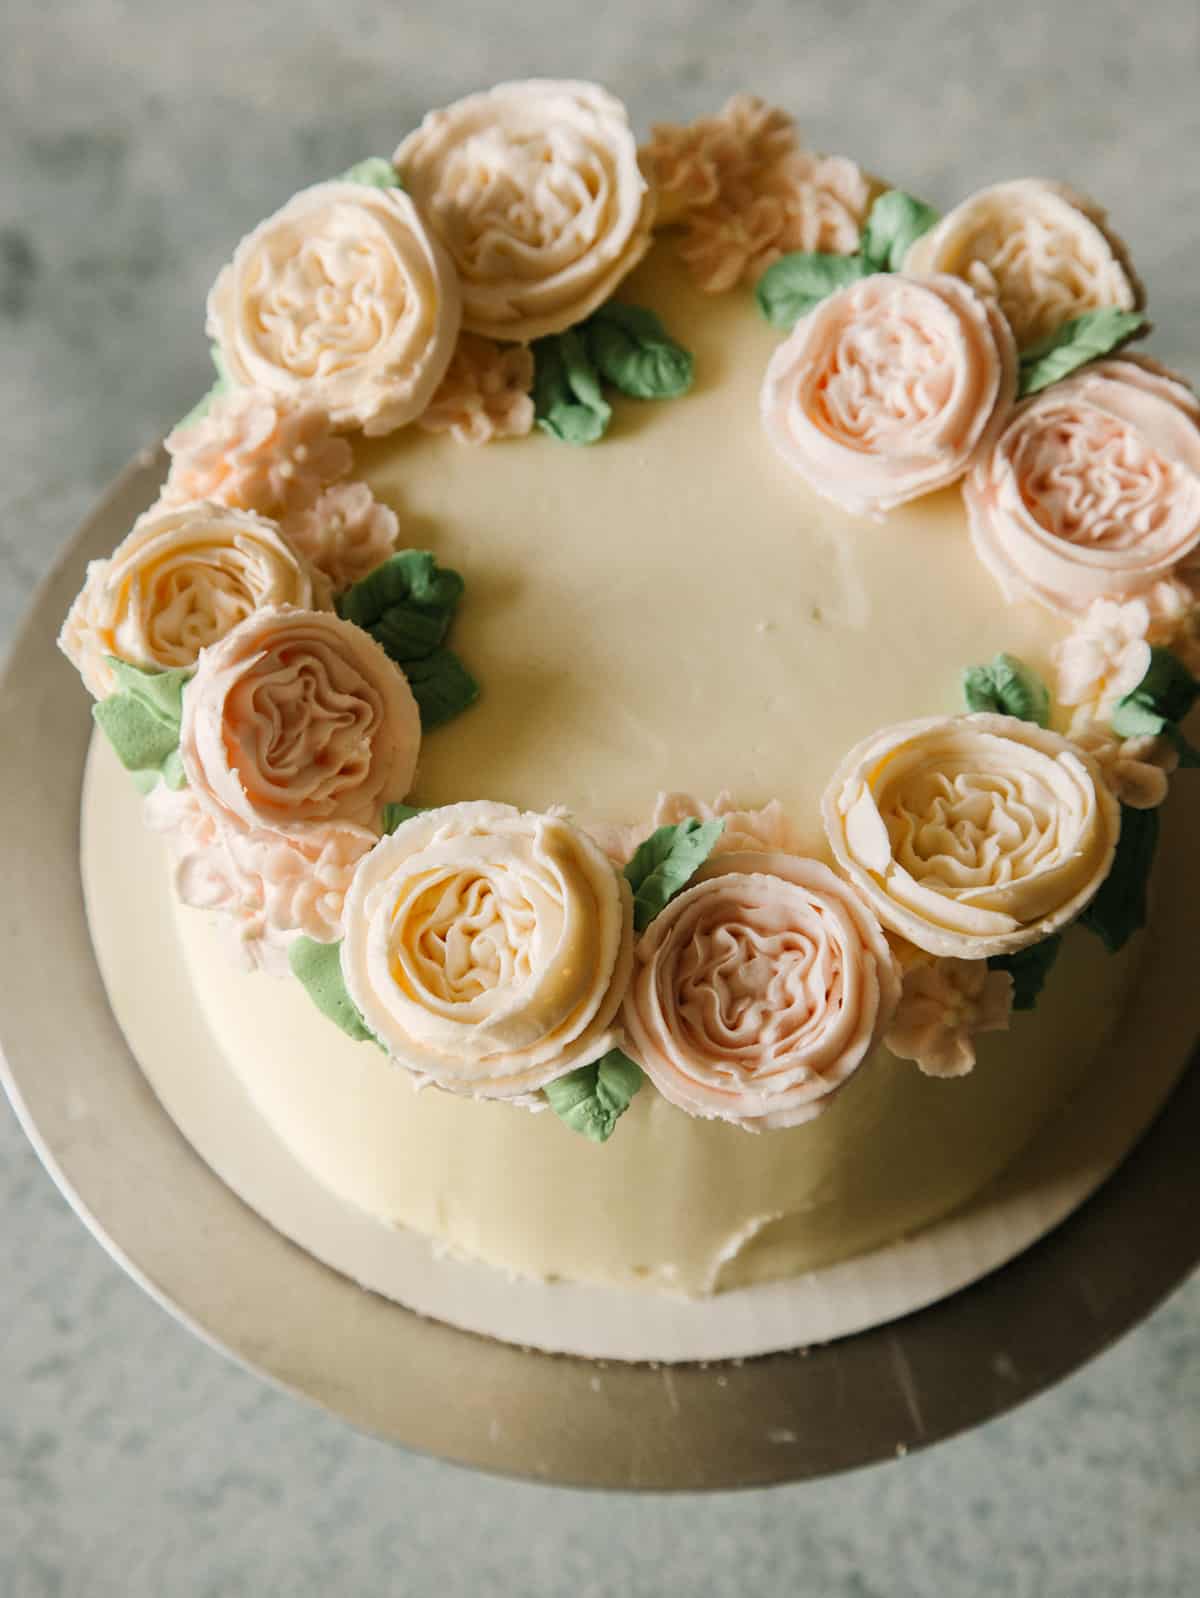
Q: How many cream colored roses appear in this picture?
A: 6